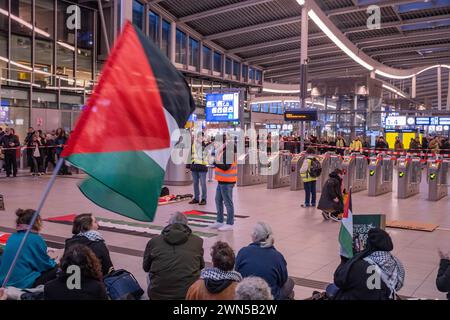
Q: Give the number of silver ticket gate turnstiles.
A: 8